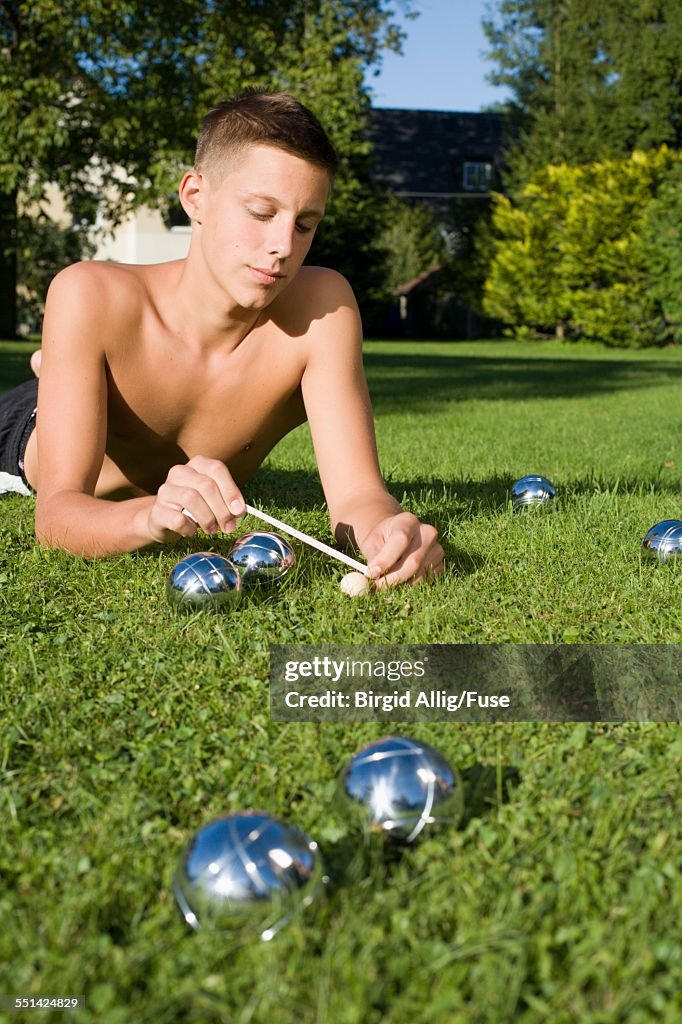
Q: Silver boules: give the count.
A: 6